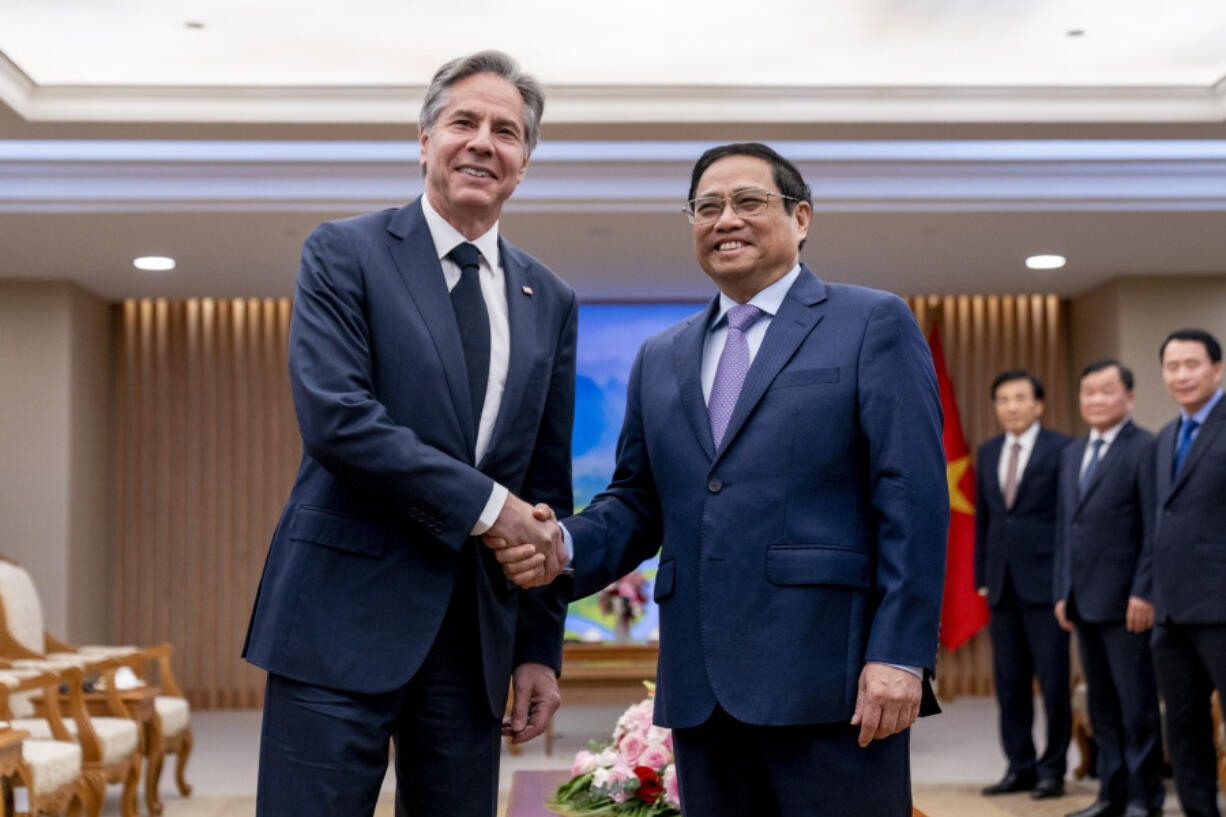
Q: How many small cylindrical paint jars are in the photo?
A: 0